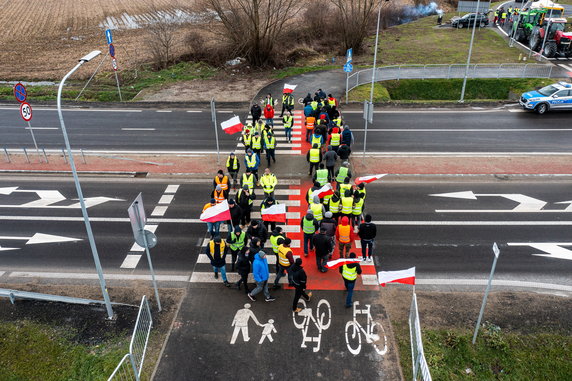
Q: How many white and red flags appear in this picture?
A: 8